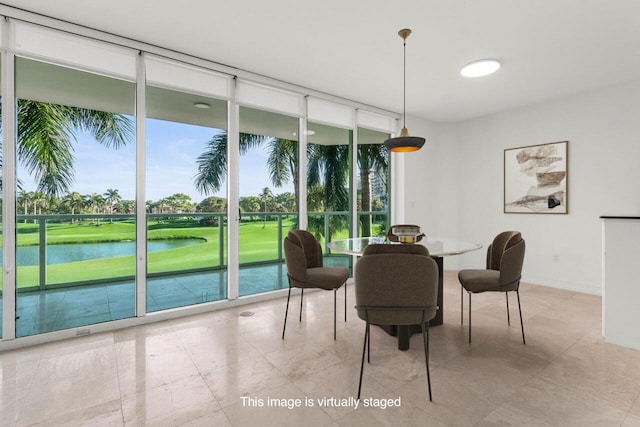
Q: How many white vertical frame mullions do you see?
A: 6